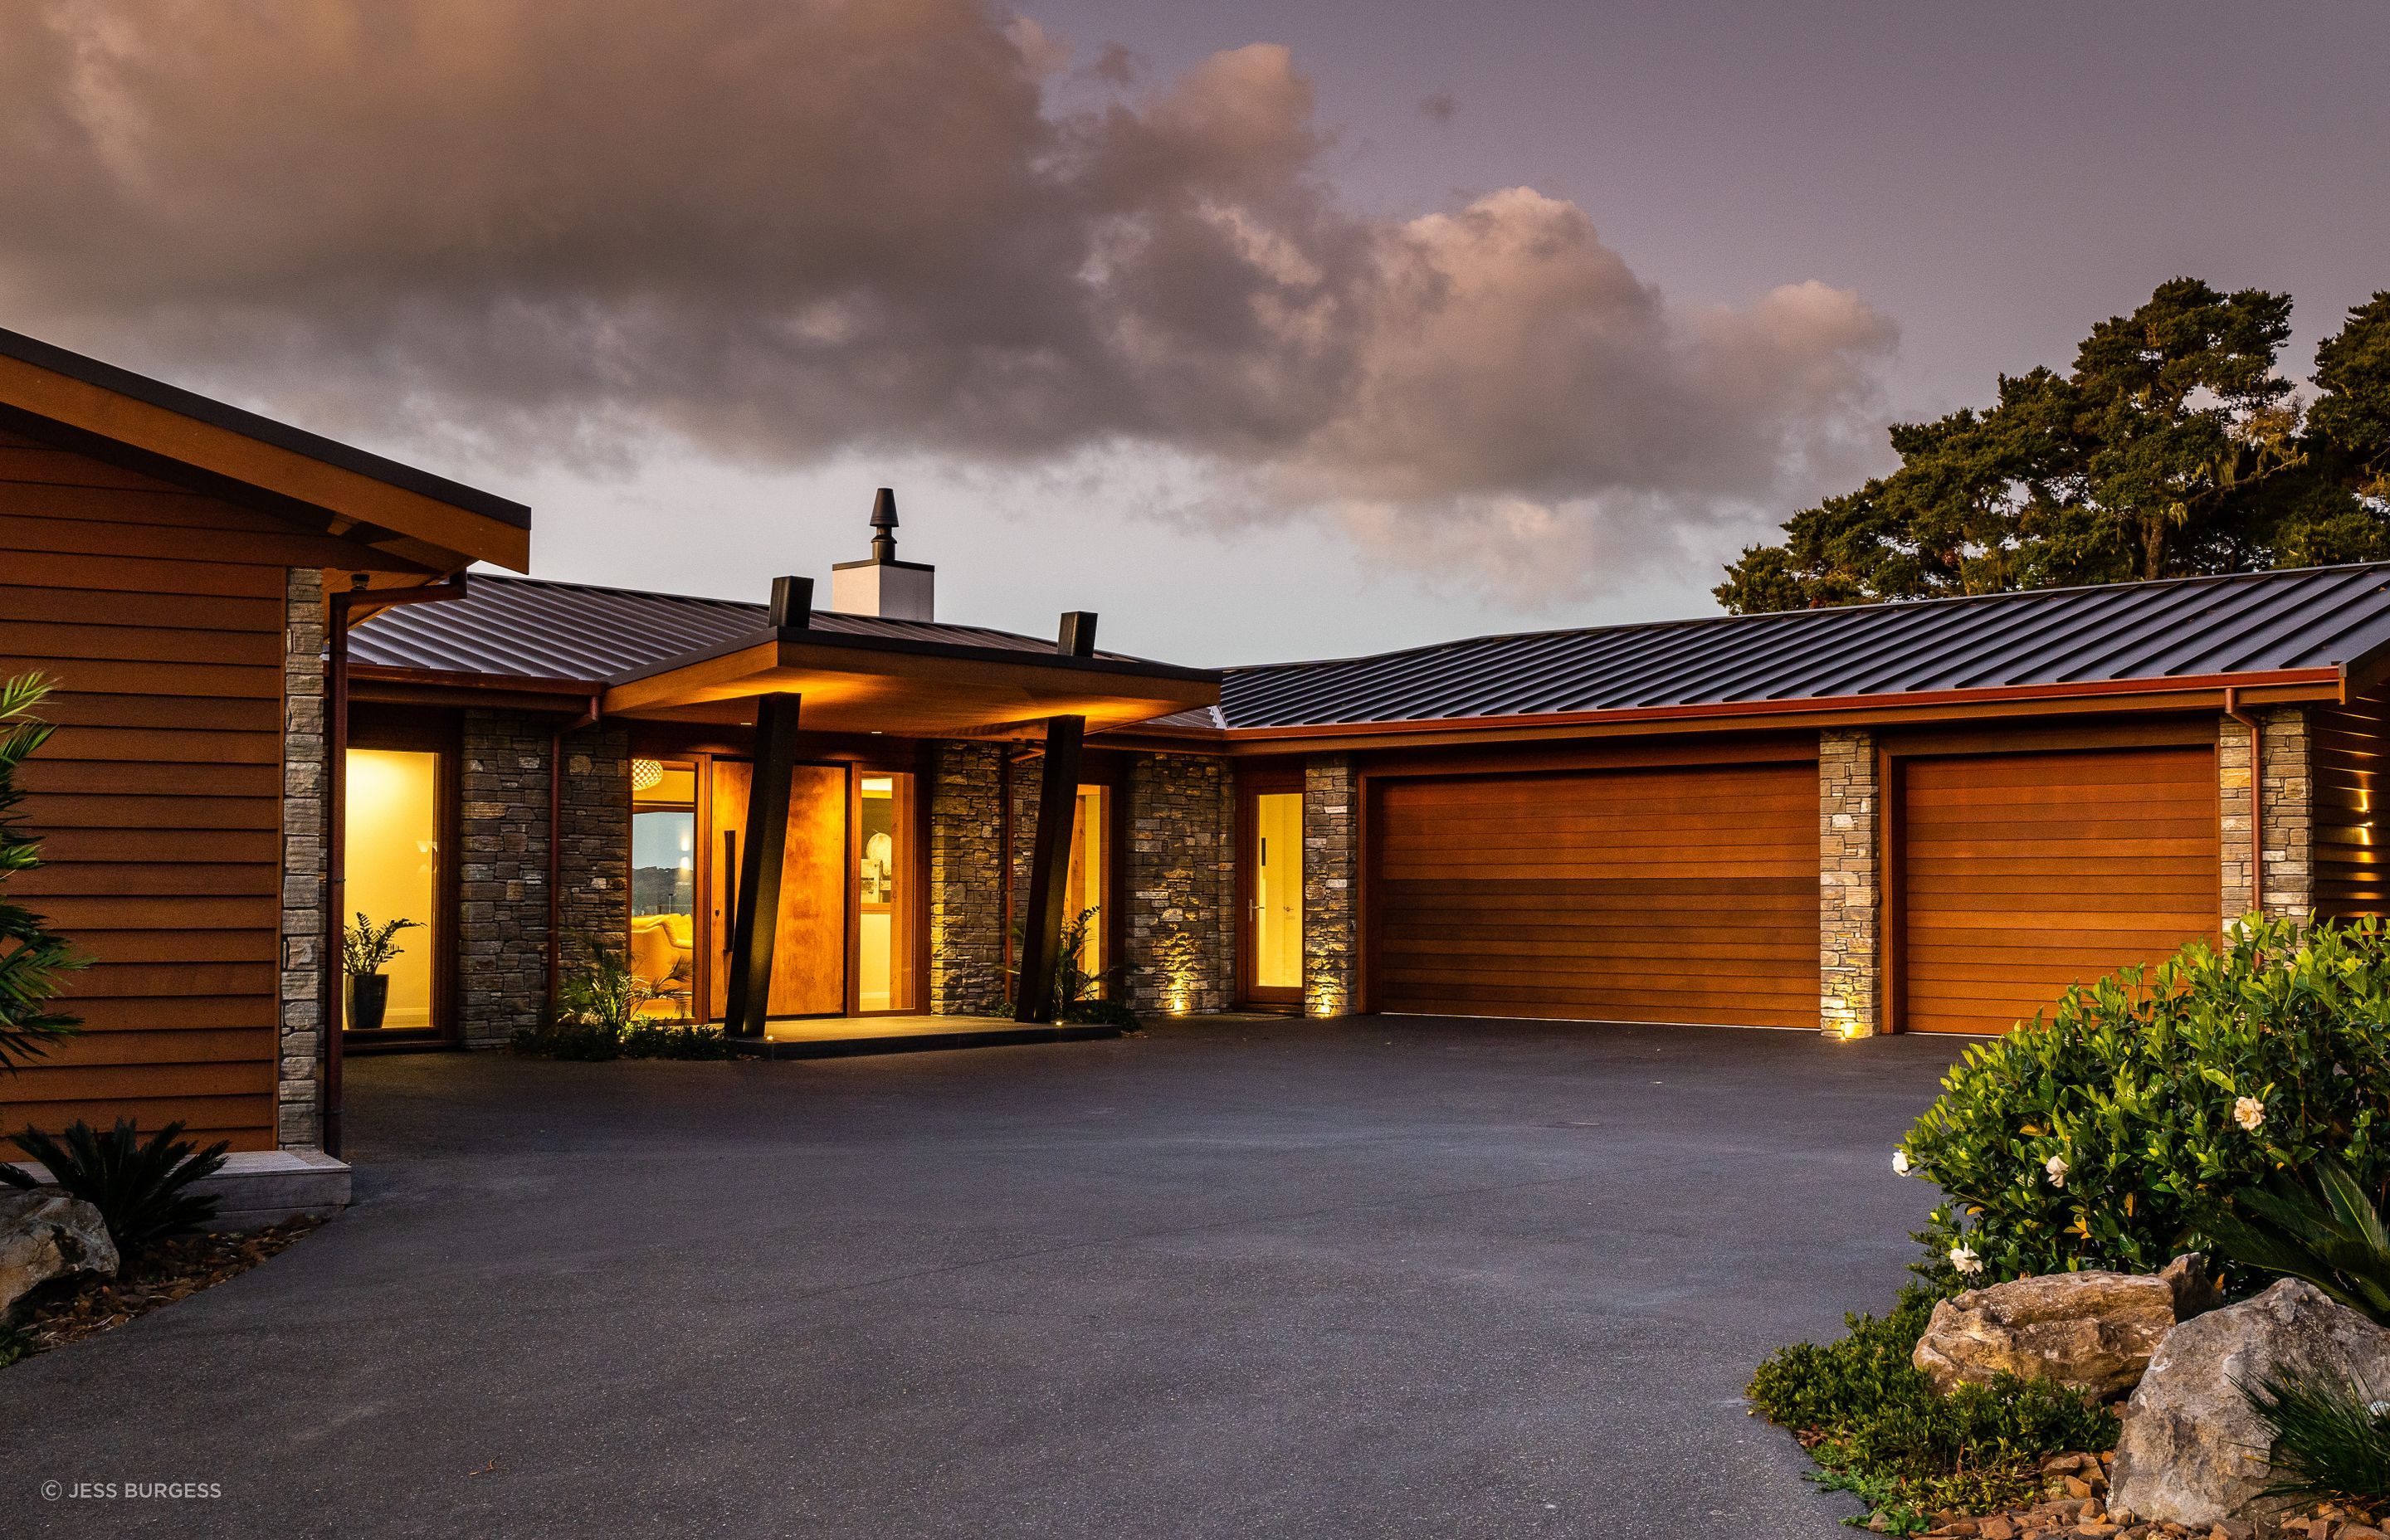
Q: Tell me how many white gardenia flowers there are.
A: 4